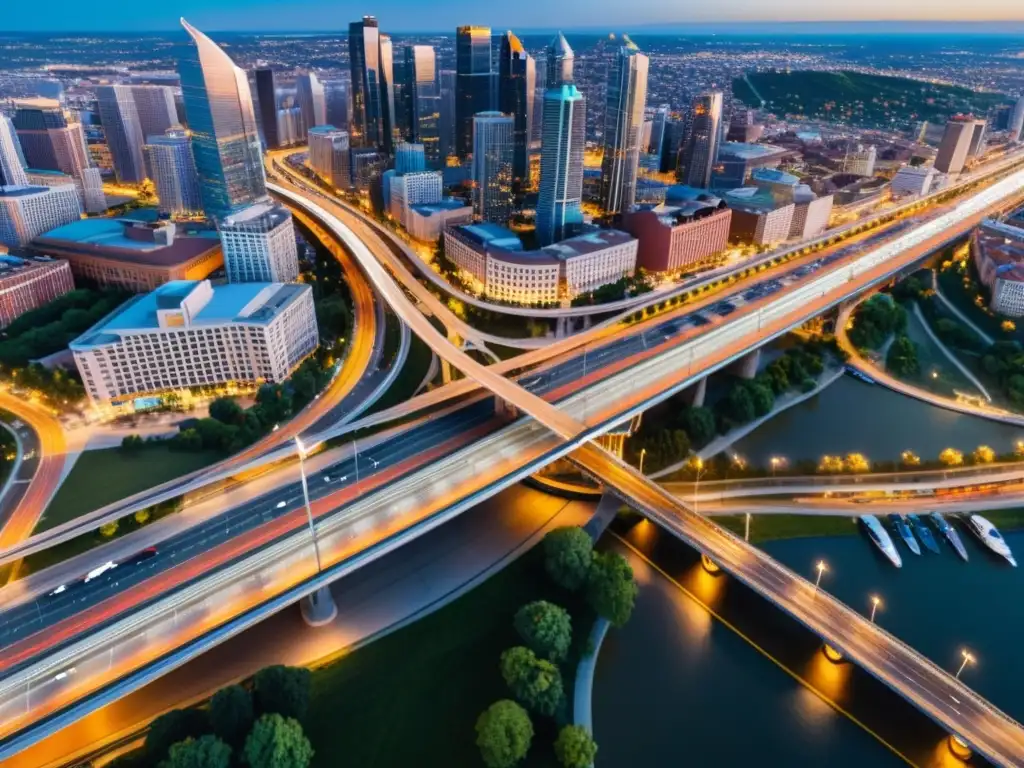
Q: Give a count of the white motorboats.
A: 2